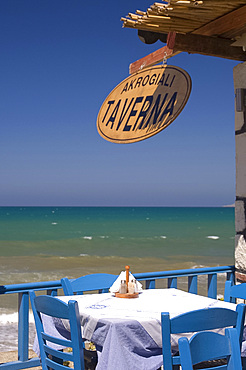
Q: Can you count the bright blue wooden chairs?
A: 5